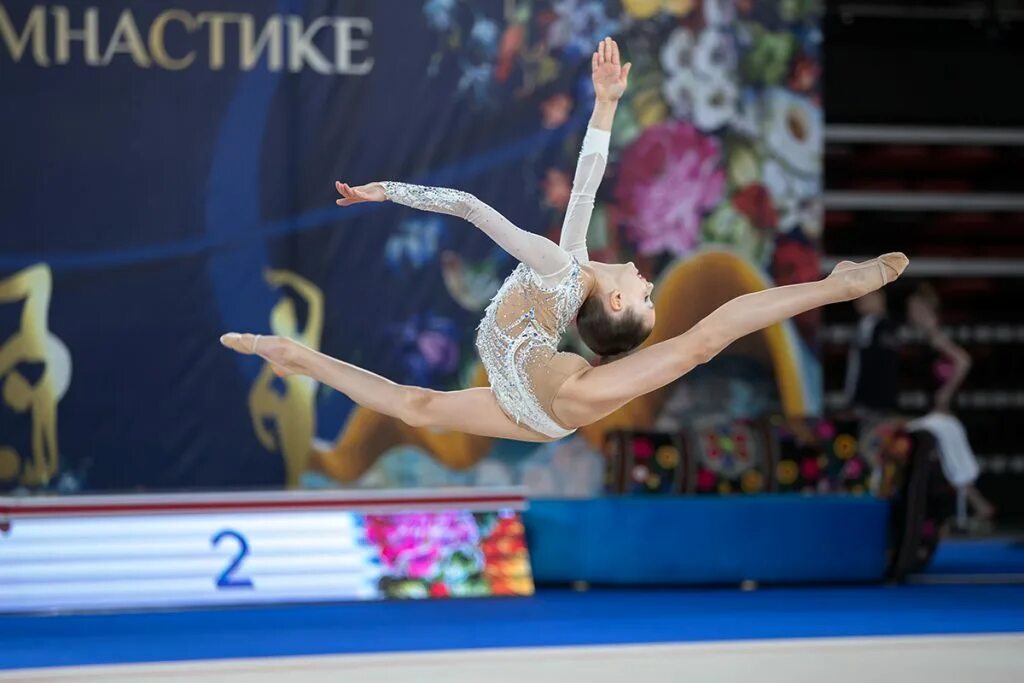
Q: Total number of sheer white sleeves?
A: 2